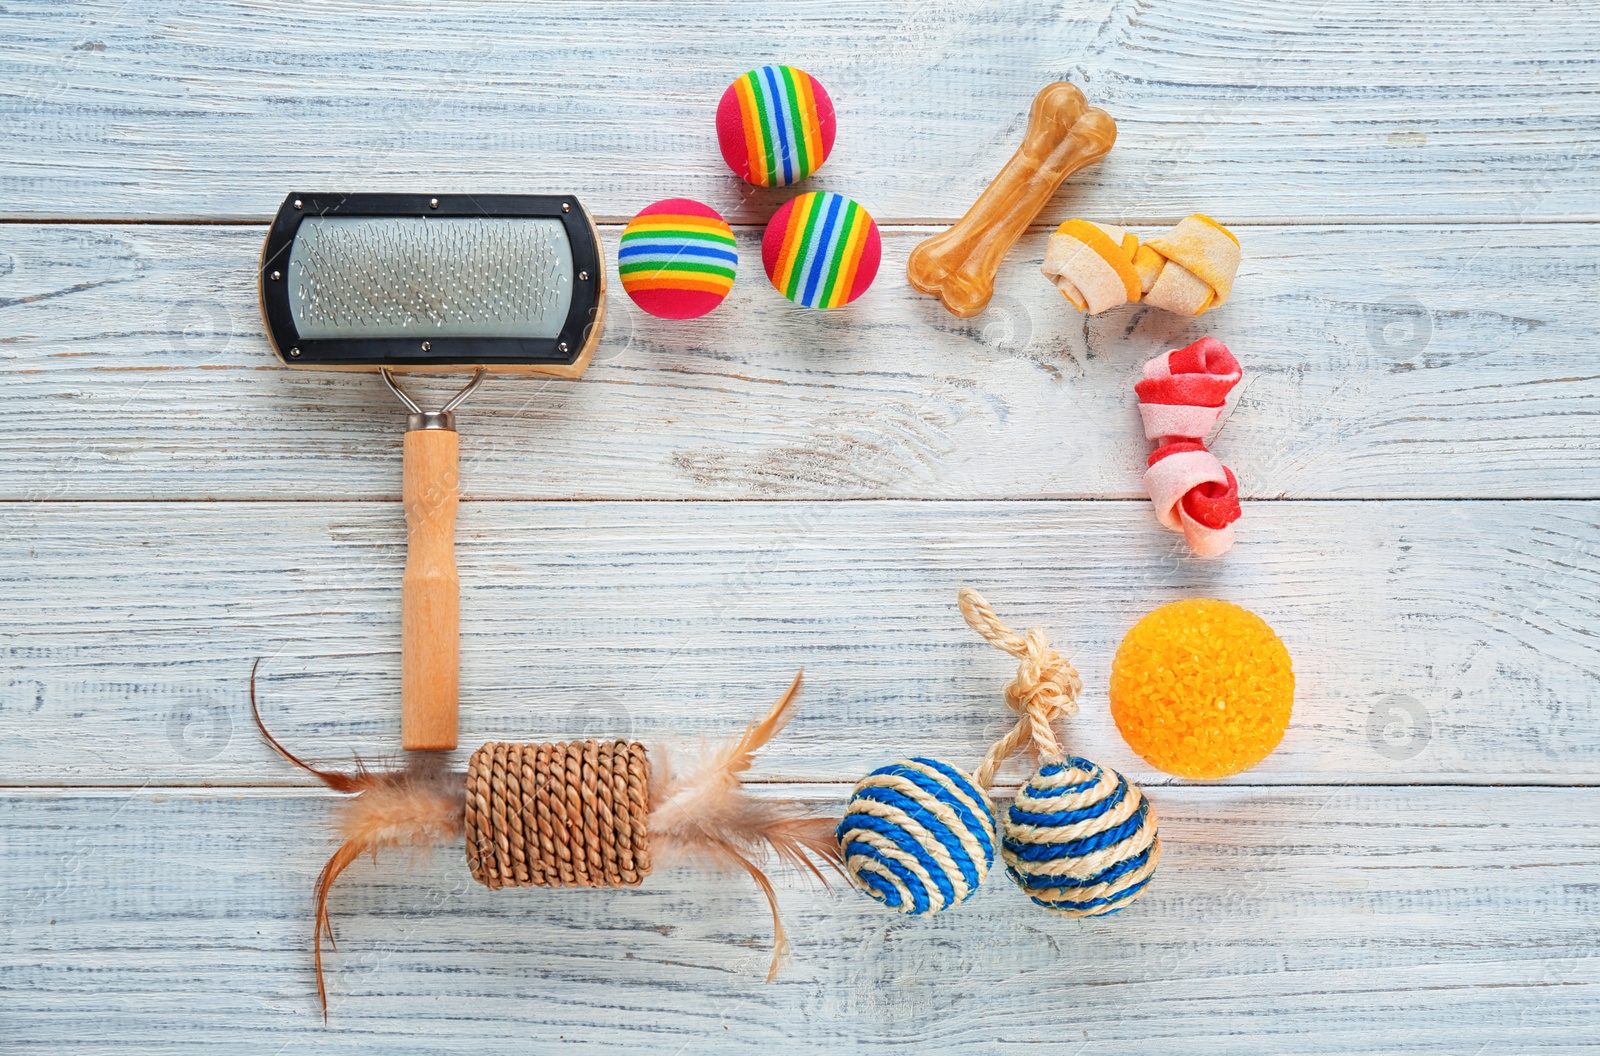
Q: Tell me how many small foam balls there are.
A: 3